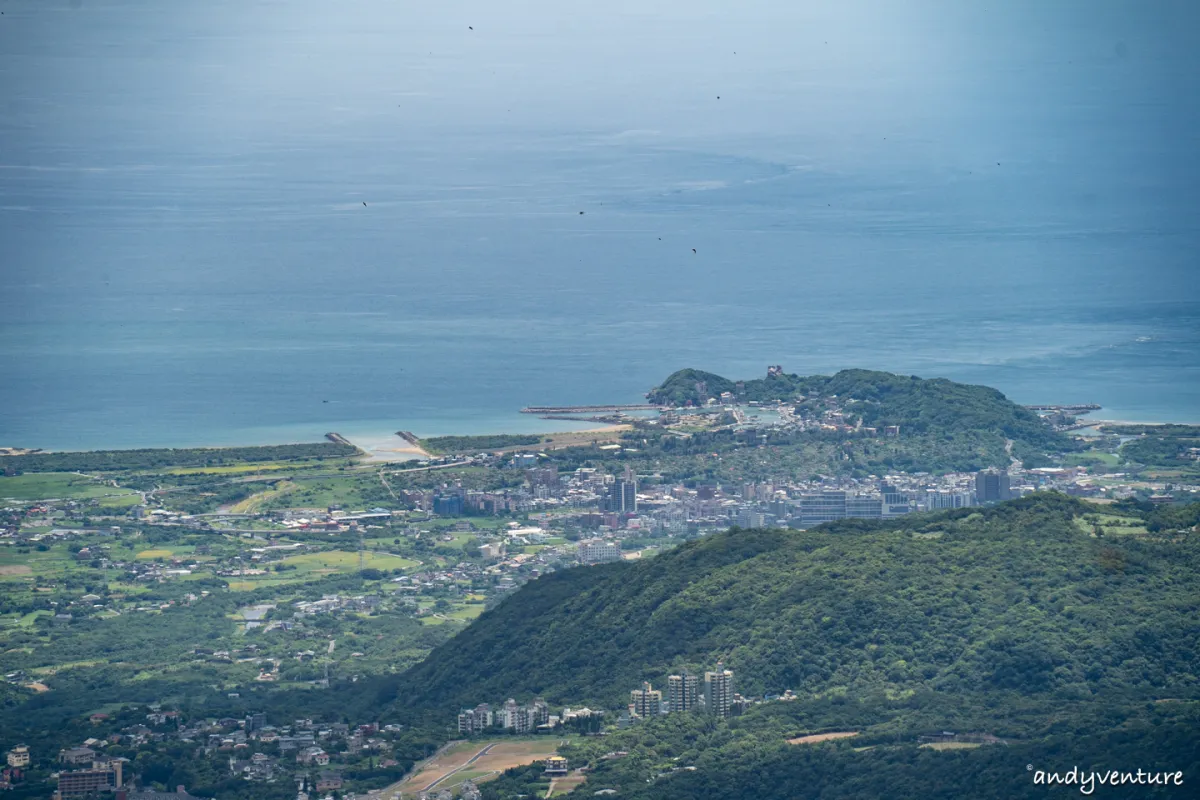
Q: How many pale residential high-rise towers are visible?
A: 3